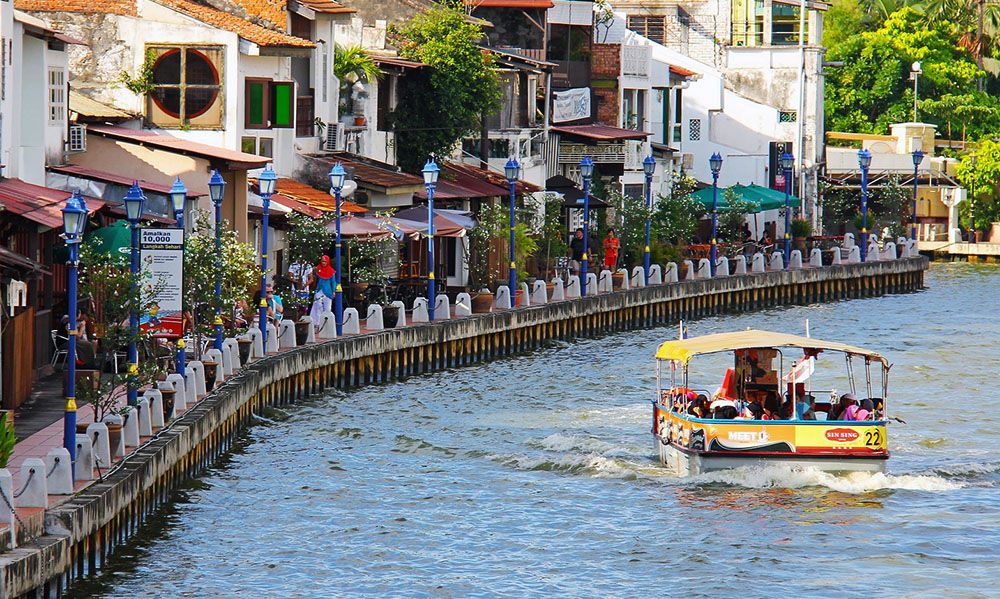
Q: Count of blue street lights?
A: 14